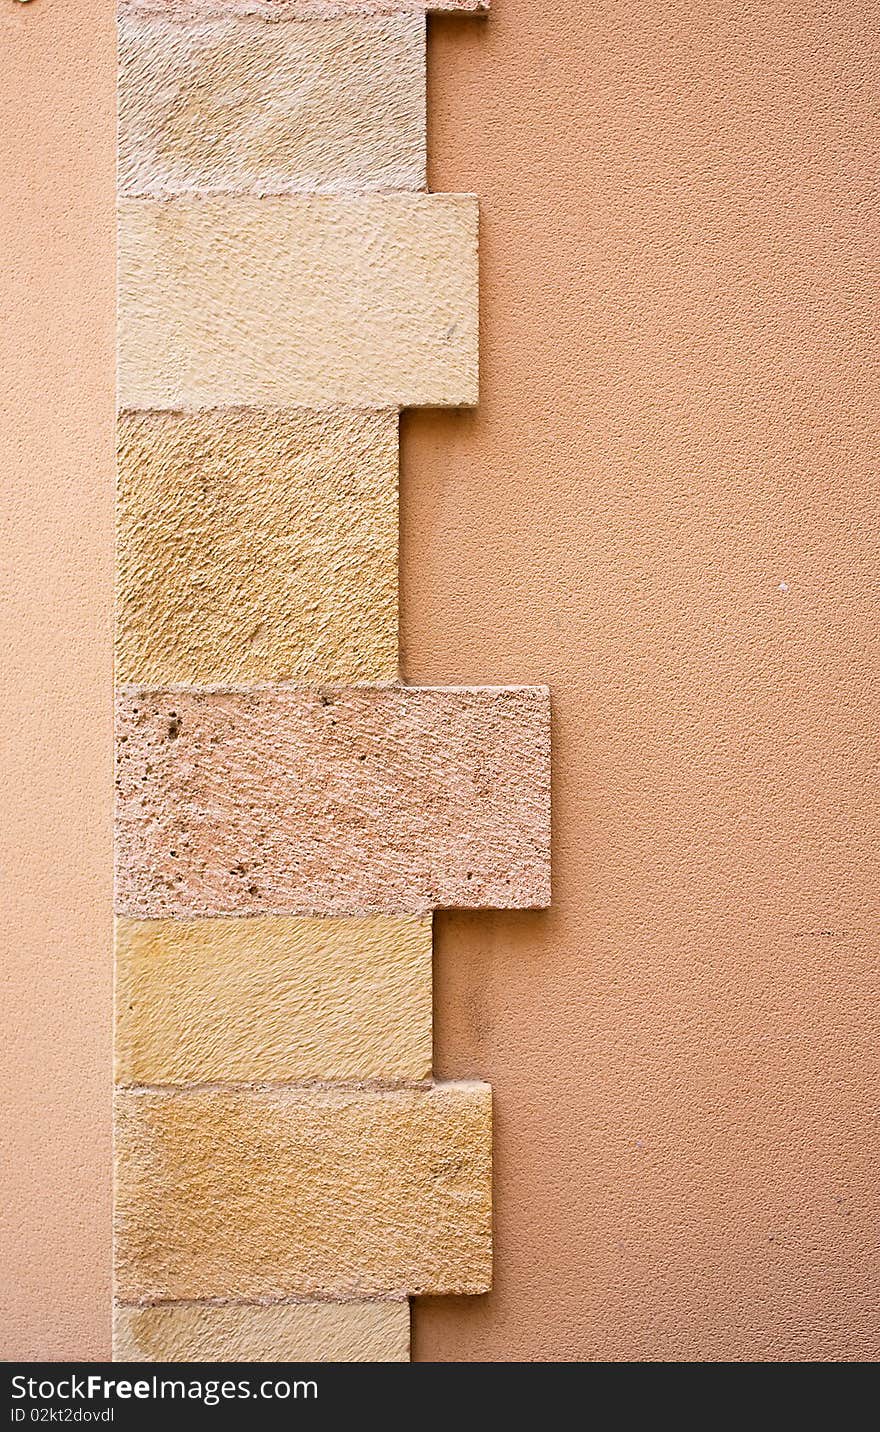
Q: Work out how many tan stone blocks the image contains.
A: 6